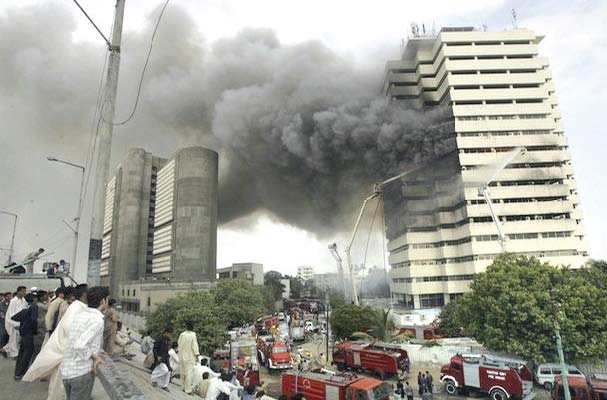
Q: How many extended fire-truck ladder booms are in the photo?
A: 3